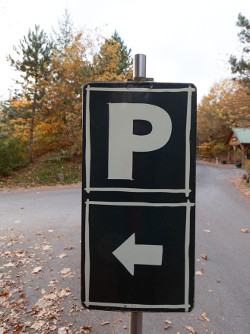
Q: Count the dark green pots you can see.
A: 2